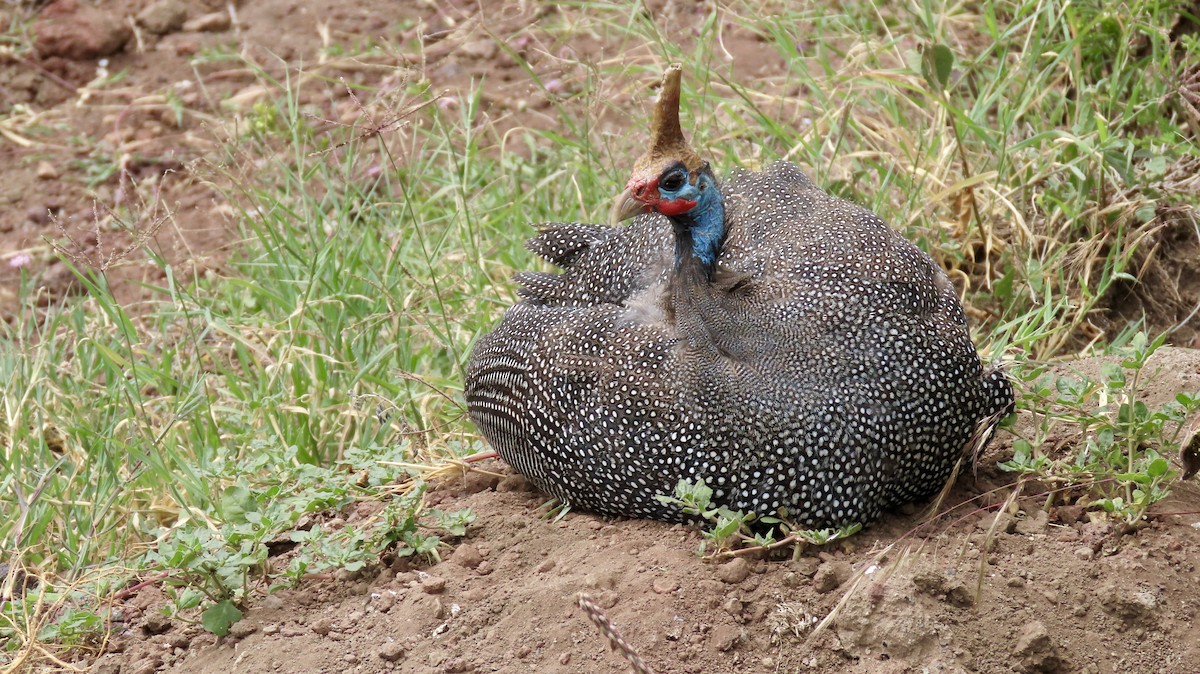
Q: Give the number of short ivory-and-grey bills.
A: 1